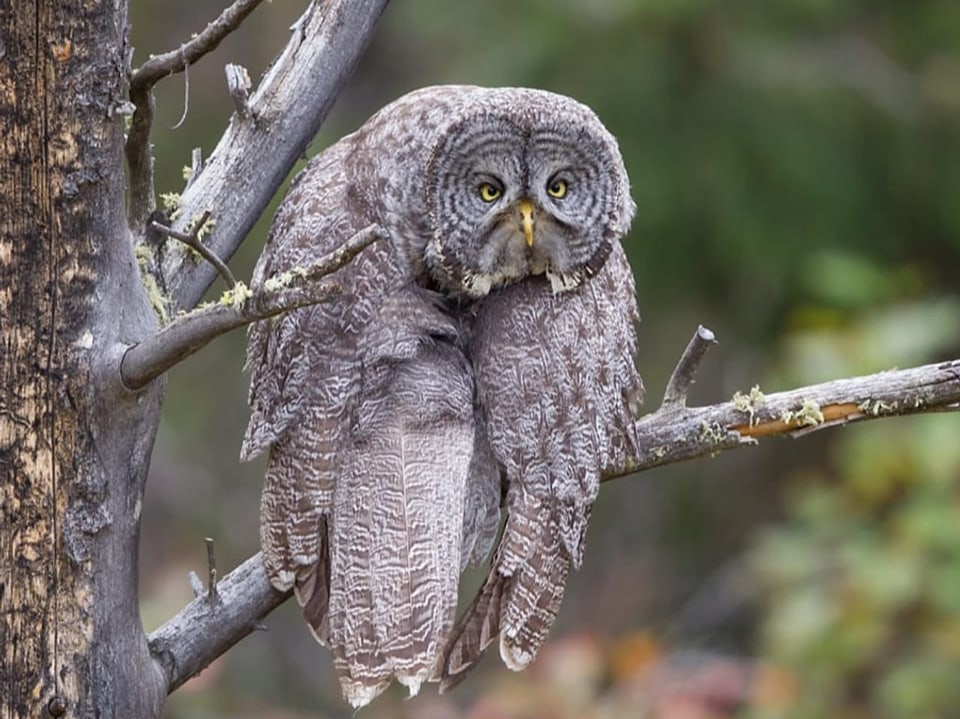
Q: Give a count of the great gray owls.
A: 1